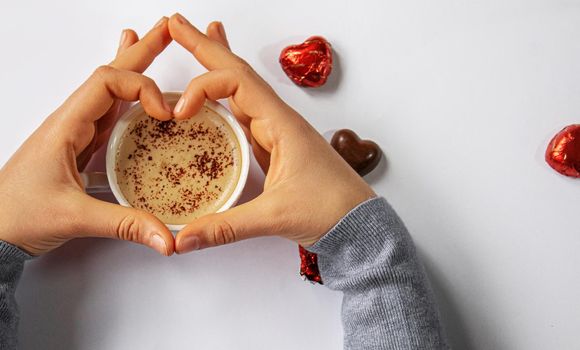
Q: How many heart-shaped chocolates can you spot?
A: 3